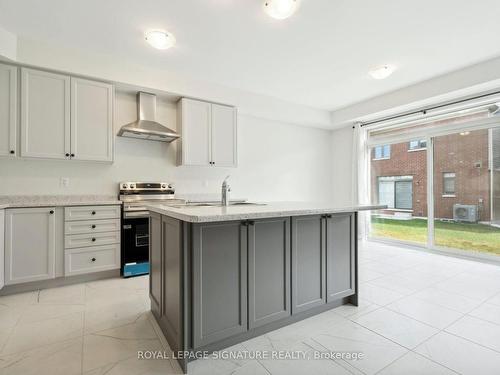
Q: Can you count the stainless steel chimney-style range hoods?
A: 1